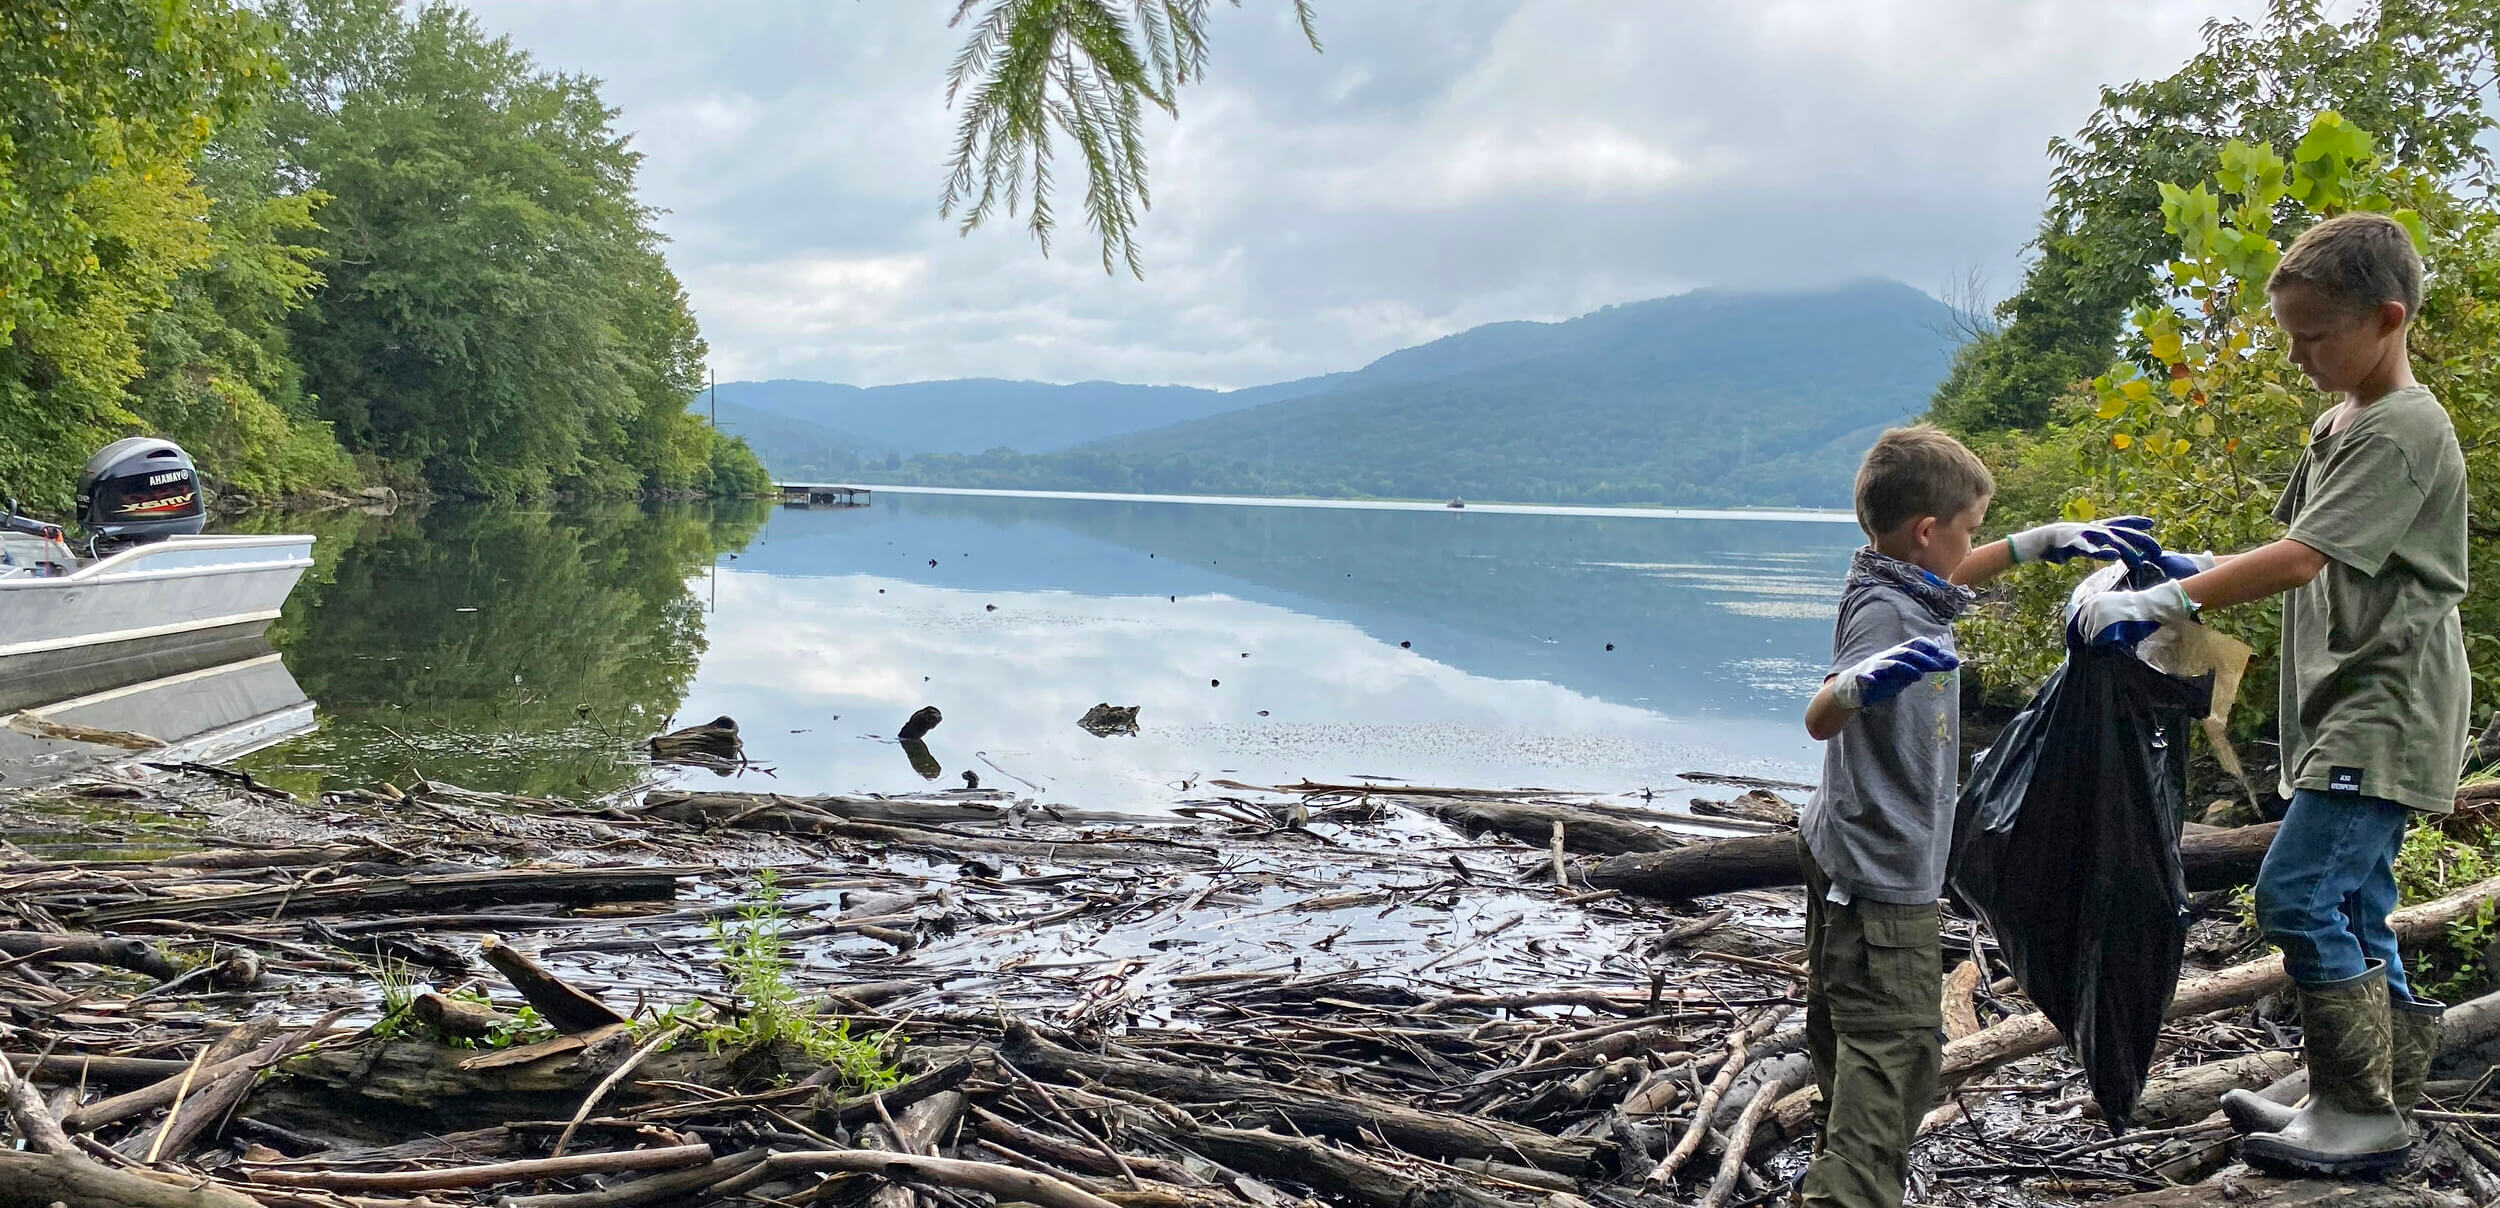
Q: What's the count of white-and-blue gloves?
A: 4